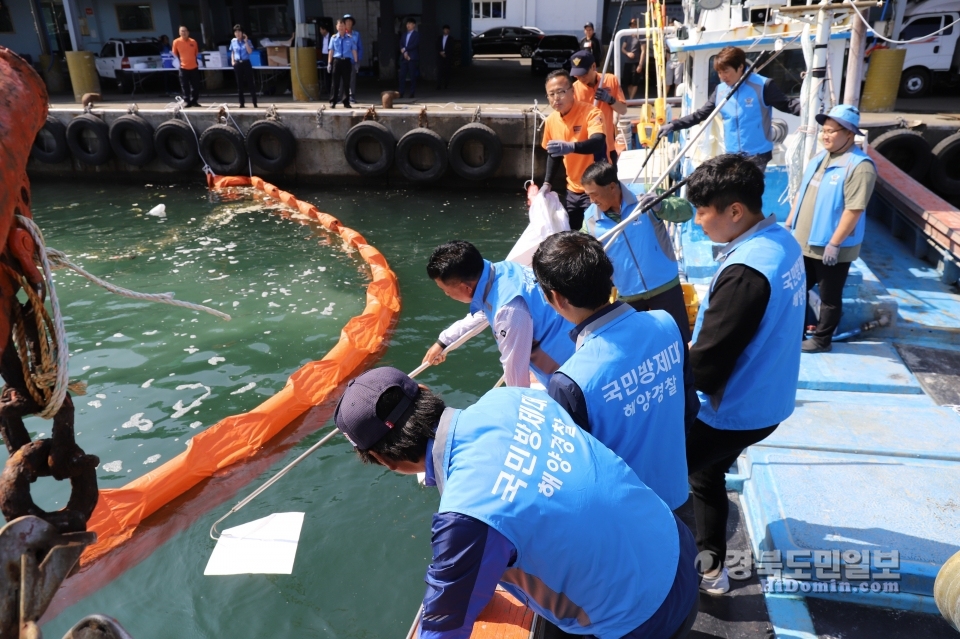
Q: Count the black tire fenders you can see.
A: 11